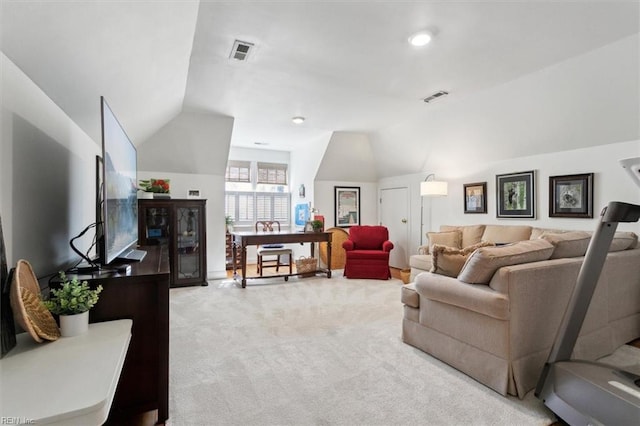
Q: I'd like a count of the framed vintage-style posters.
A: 1